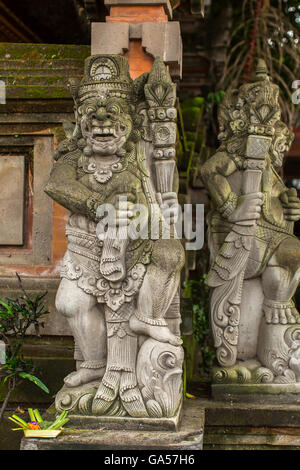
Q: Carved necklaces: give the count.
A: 1